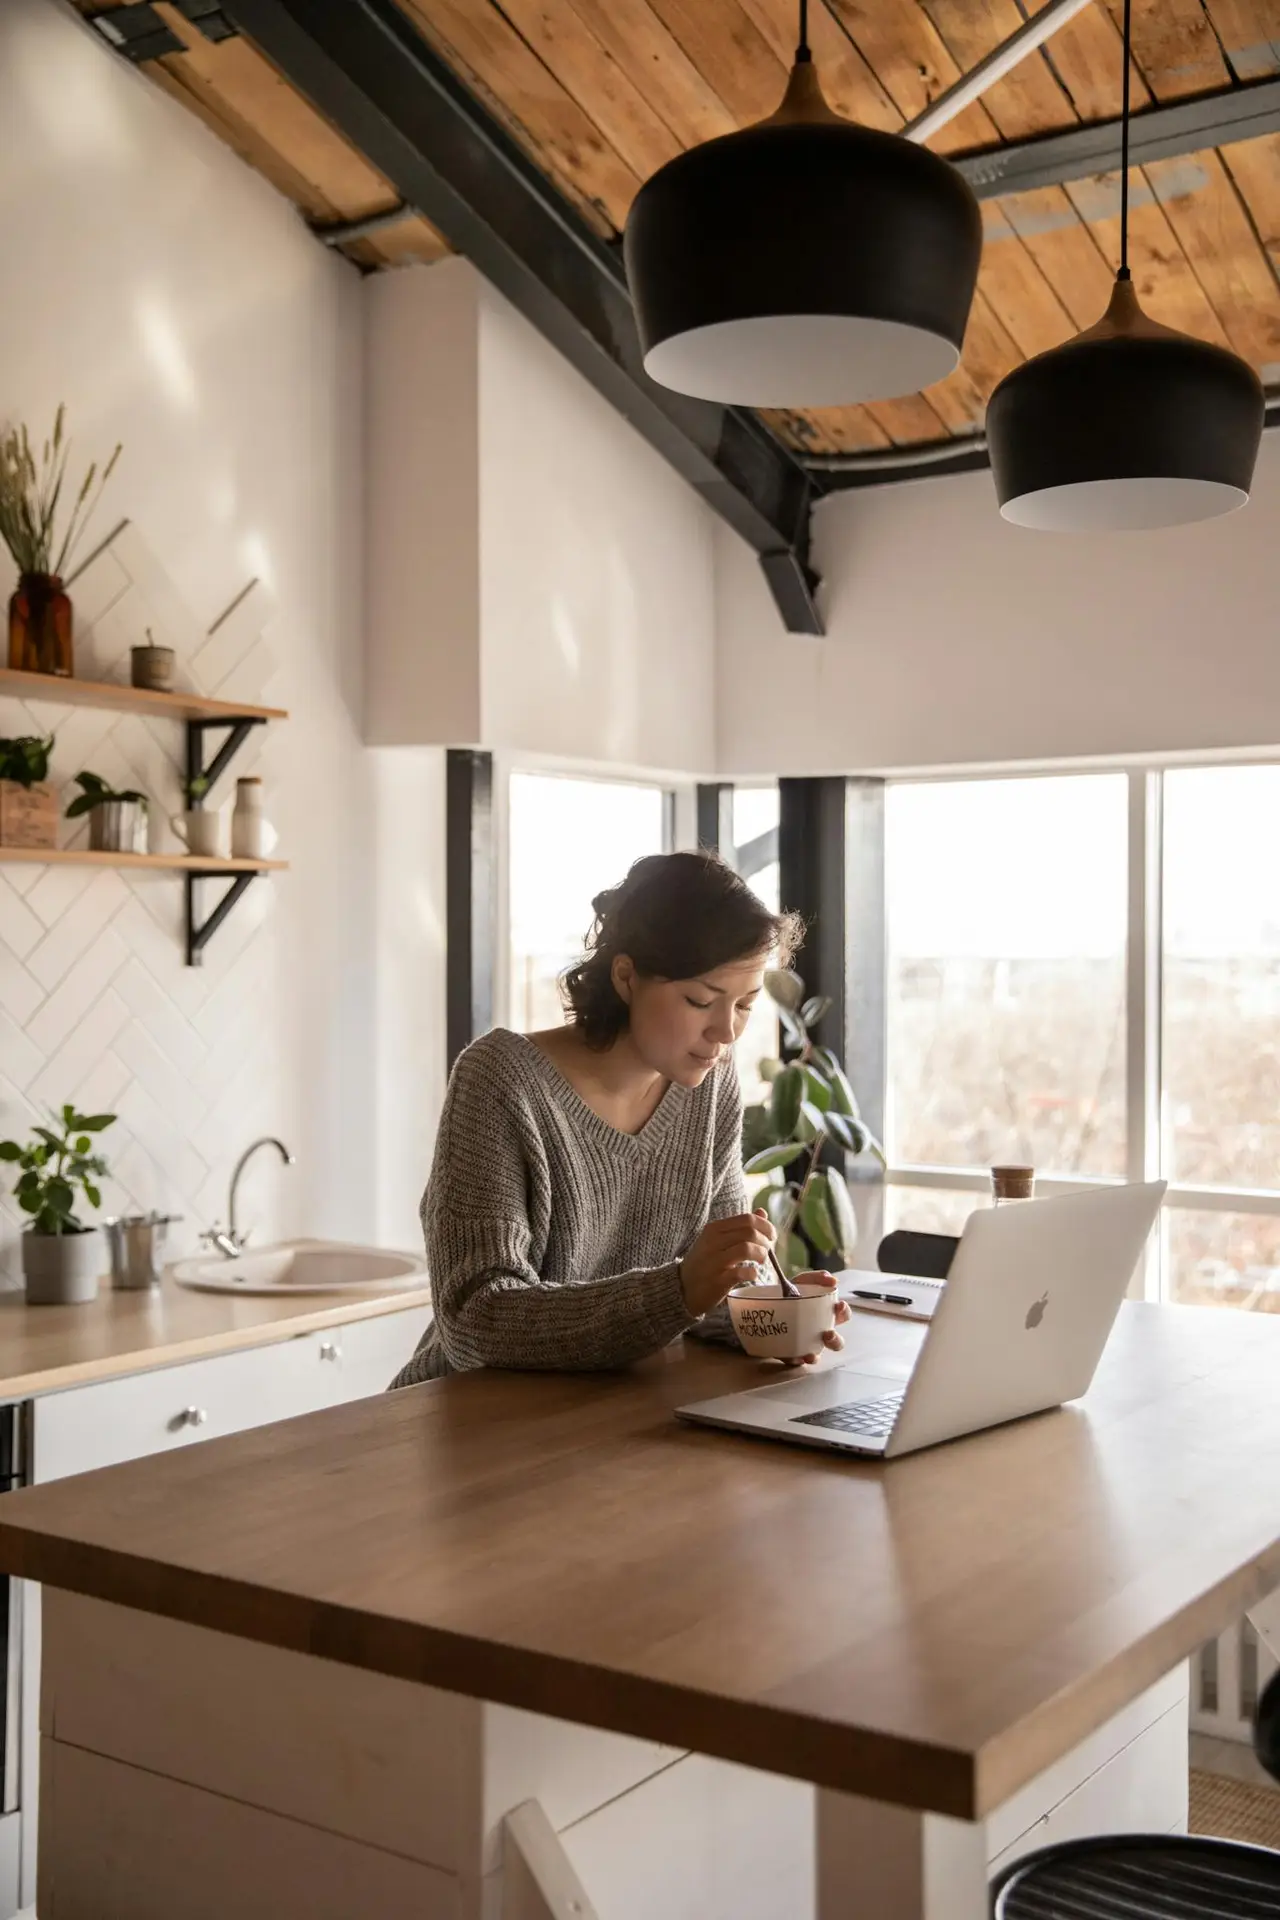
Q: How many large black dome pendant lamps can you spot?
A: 2